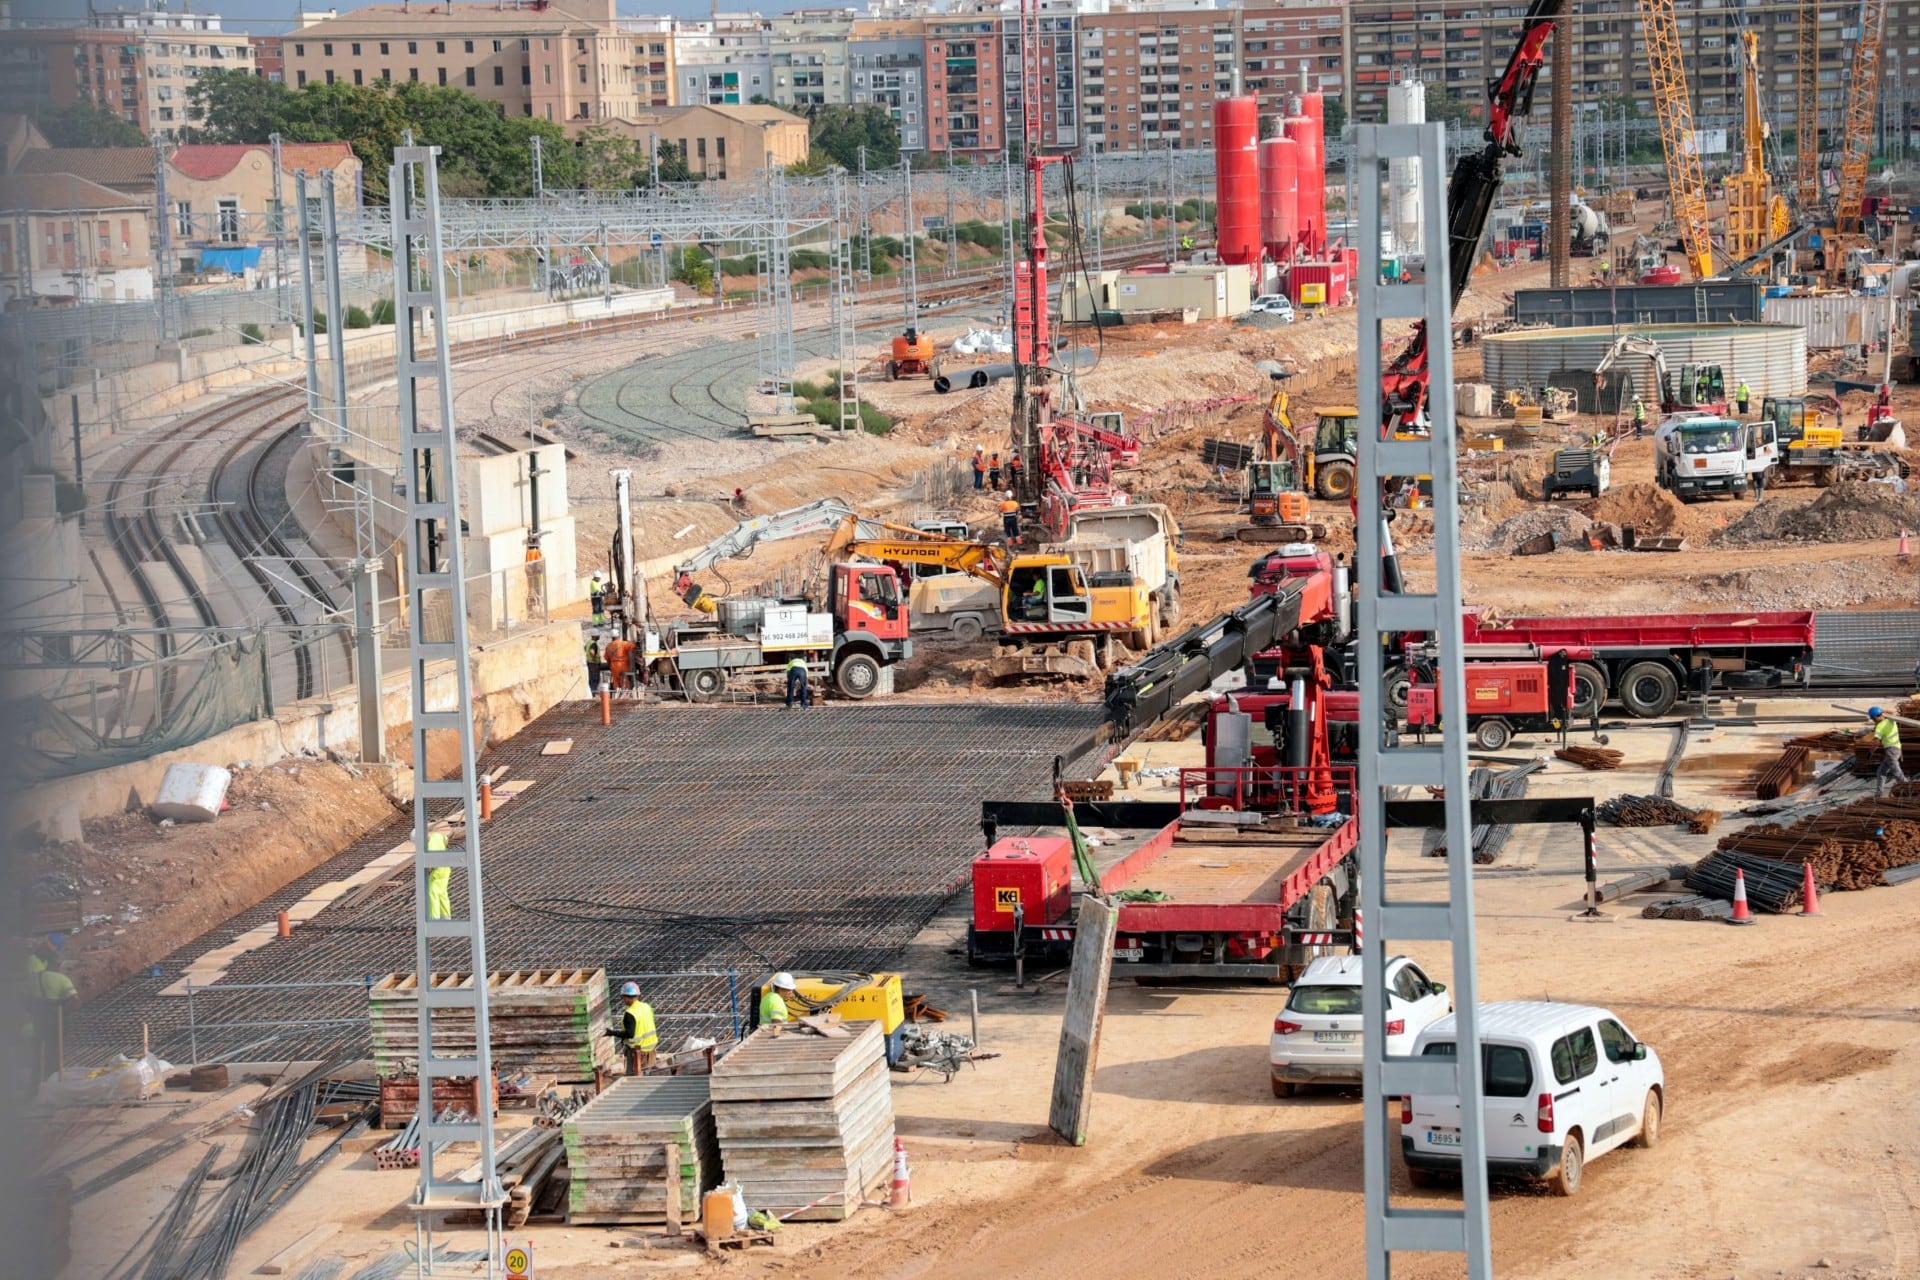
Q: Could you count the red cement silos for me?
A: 4